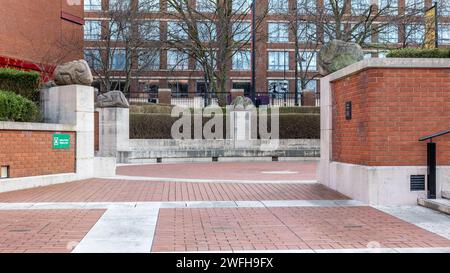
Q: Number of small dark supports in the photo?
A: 3